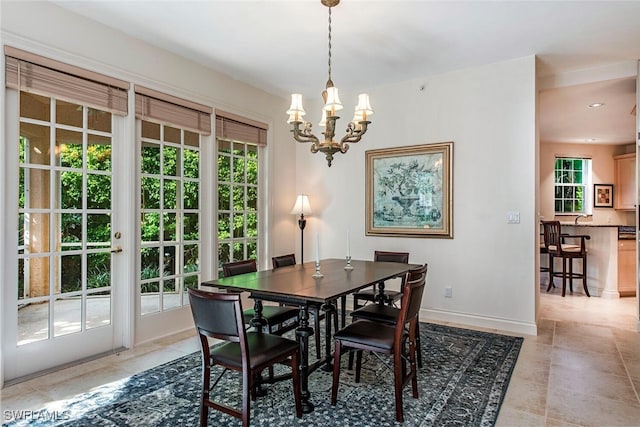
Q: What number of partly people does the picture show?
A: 0